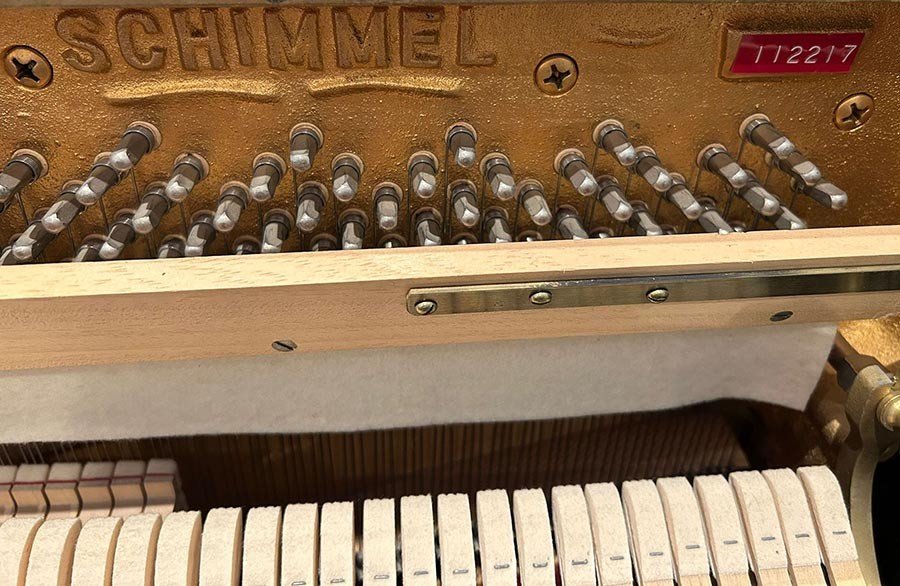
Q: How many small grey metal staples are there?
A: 15